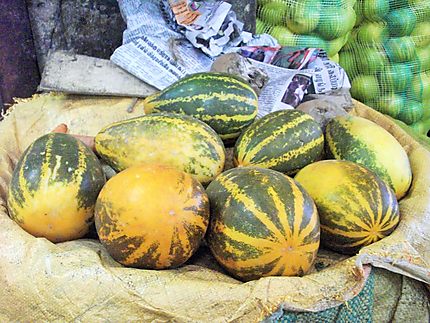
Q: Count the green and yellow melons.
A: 8